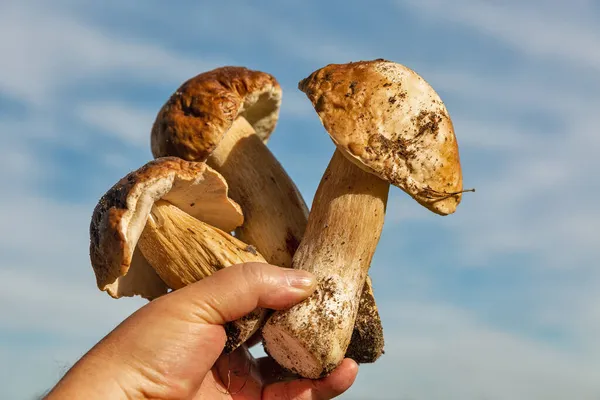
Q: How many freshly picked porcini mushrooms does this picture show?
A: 3